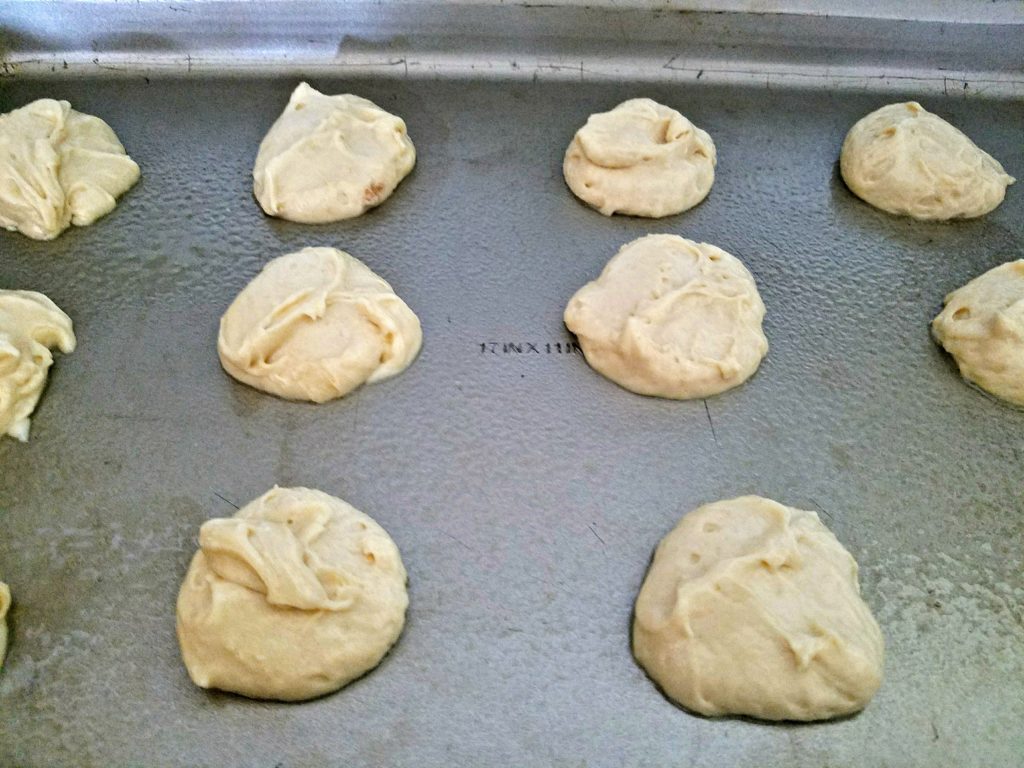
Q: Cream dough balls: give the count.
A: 11